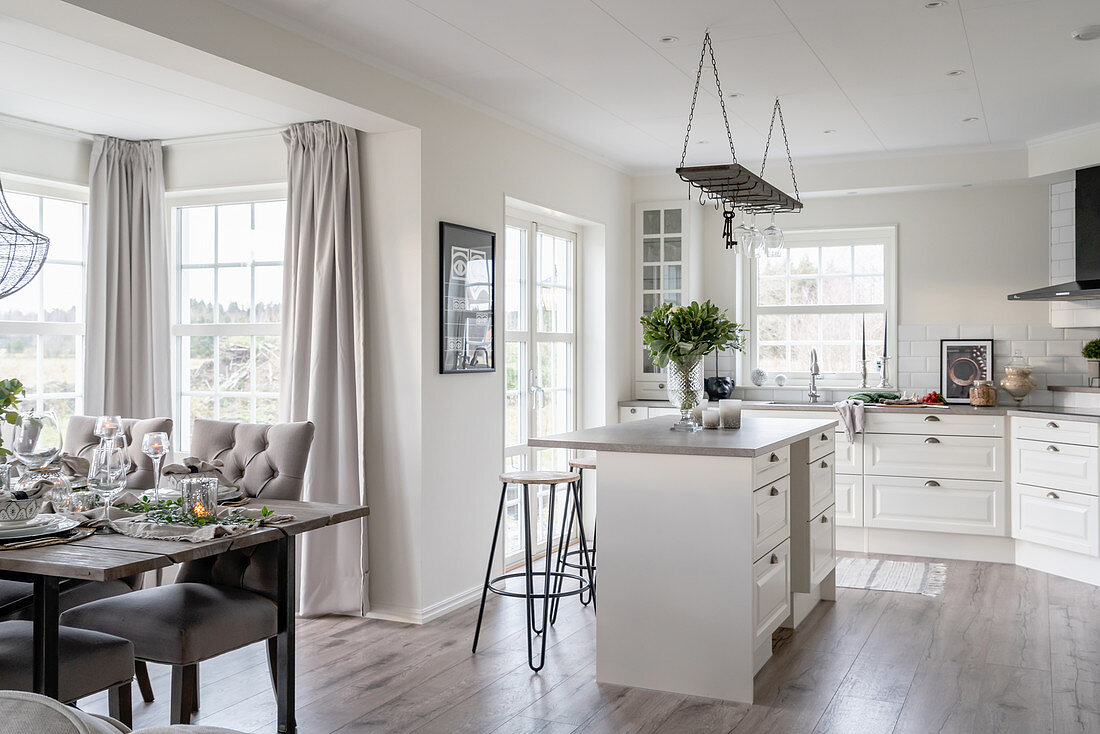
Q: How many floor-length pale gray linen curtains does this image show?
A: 2